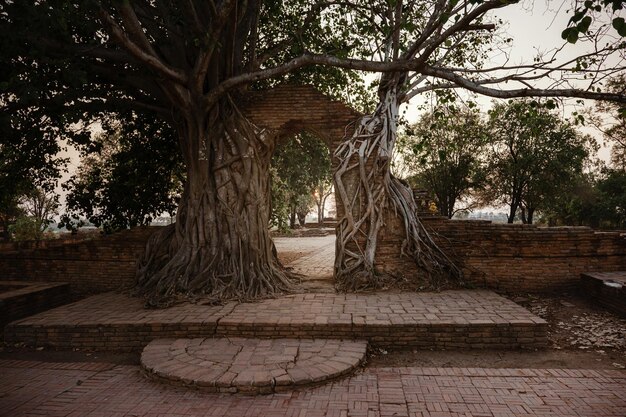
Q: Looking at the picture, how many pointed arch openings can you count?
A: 1